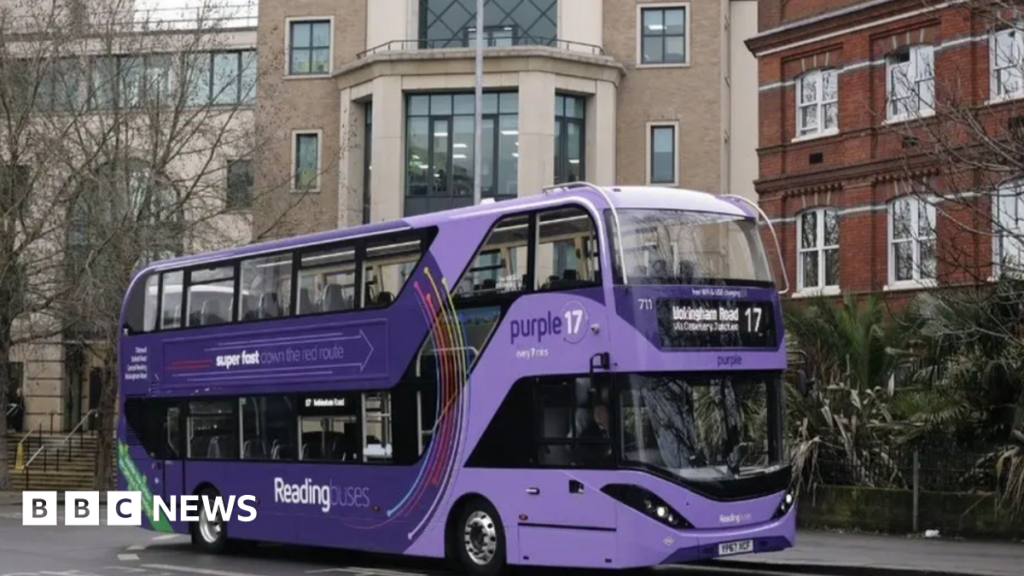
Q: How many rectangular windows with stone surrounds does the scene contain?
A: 4